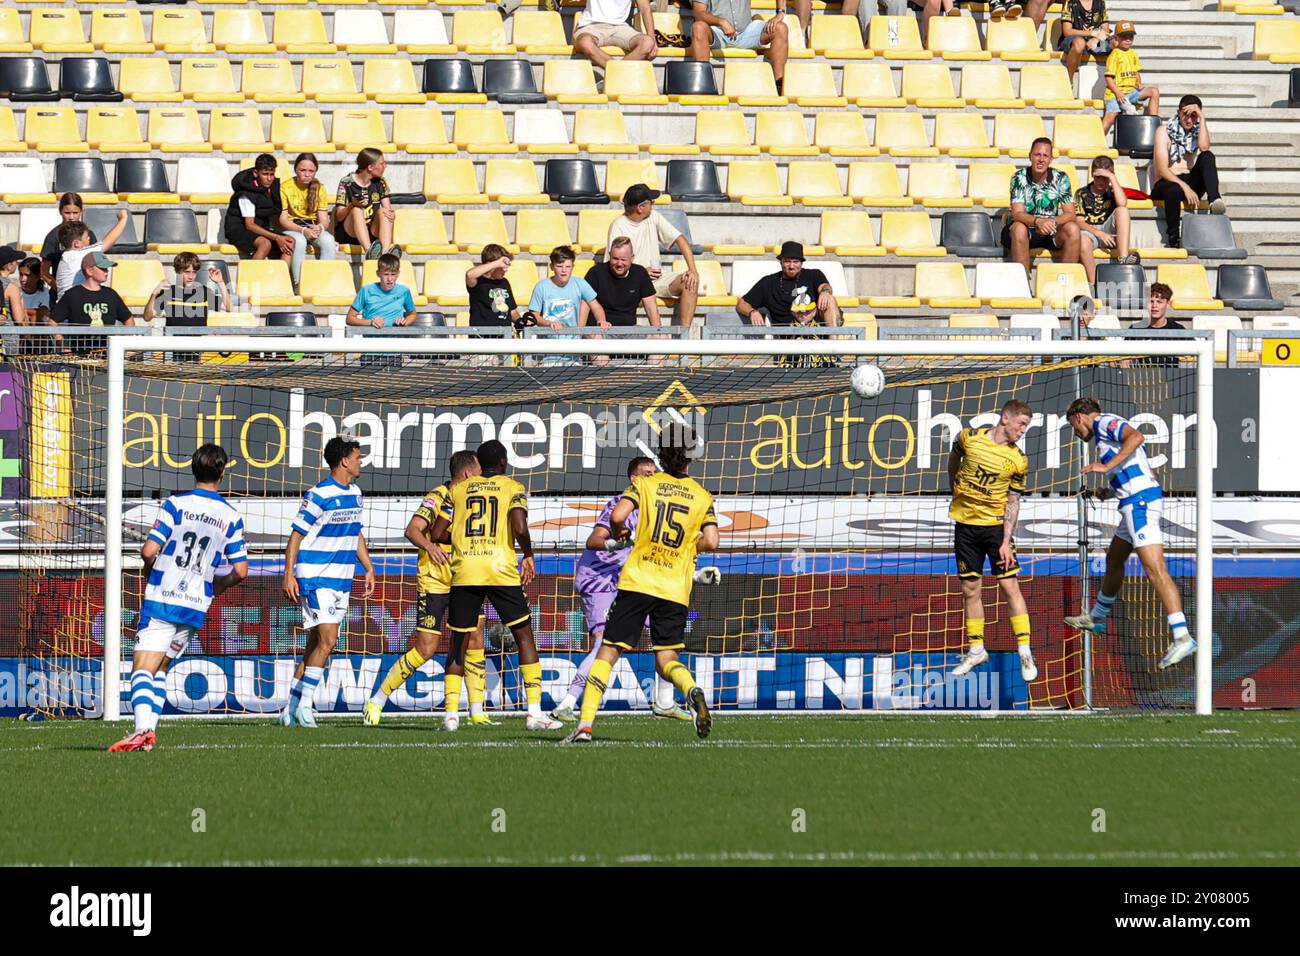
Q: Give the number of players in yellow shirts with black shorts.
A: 4